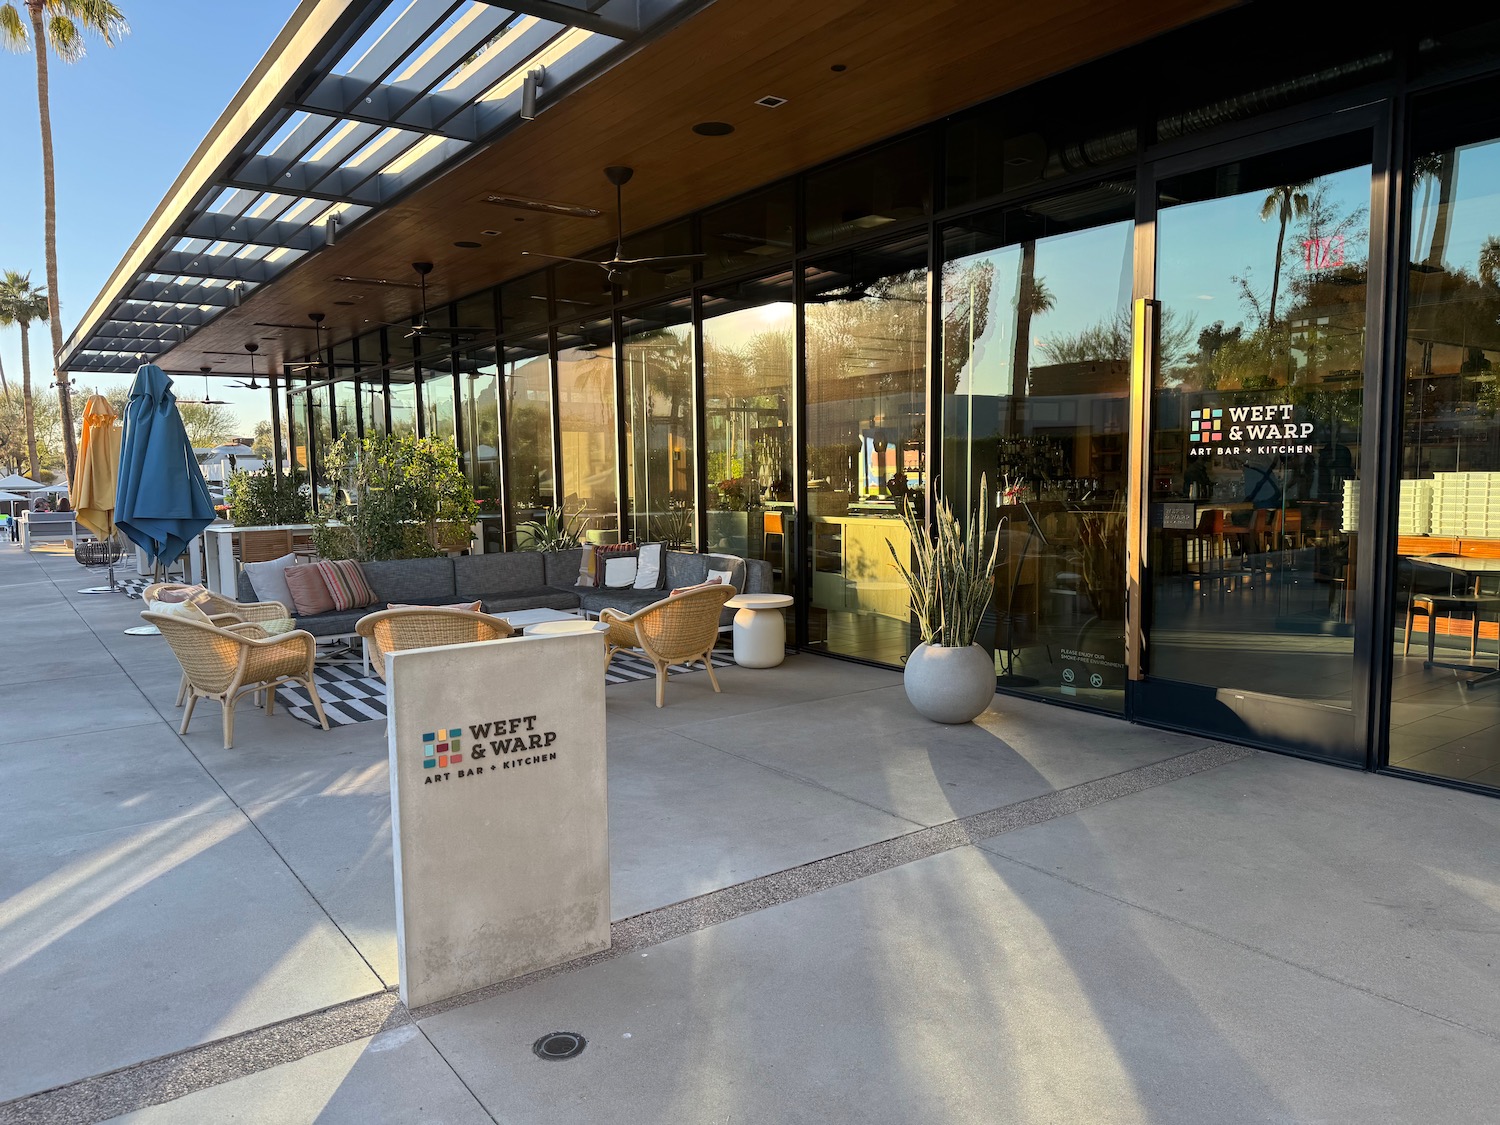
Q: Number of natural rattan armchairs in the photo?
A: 4